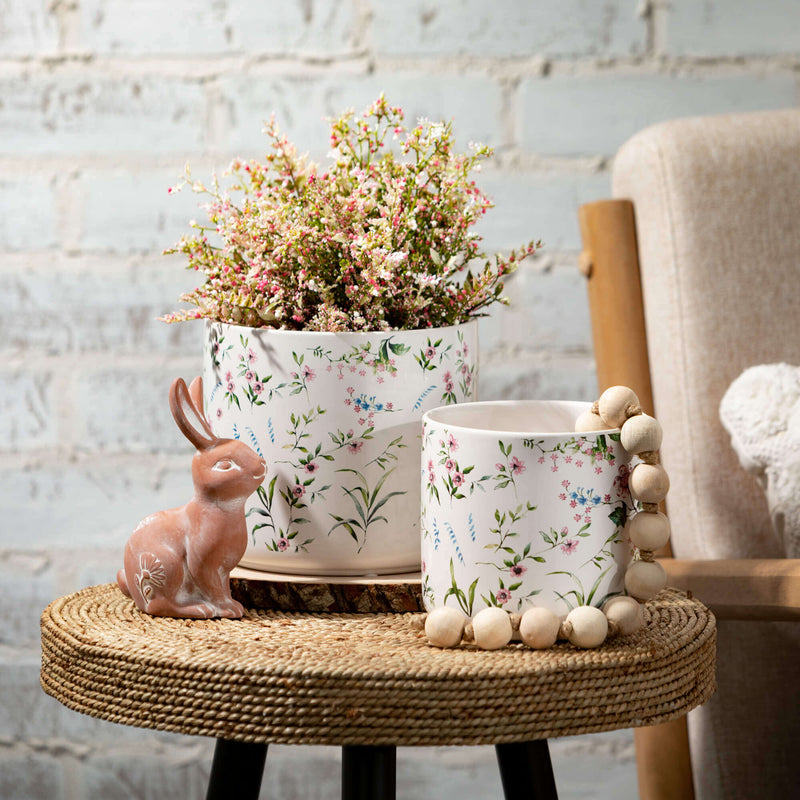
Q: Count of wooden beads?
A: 11